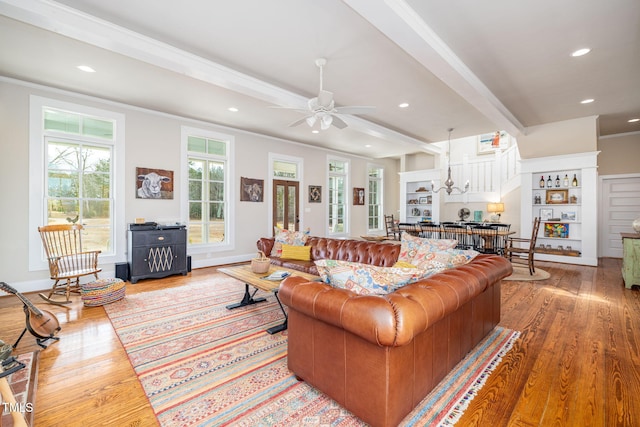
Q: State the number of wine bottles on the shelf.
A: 5